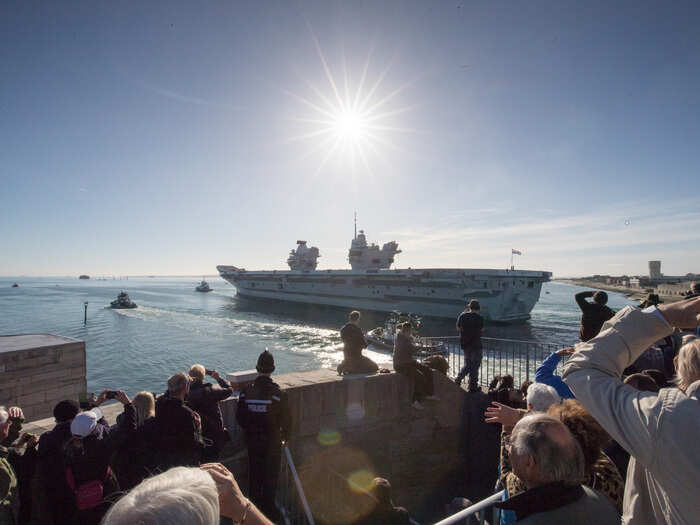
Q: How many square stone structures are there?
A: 1